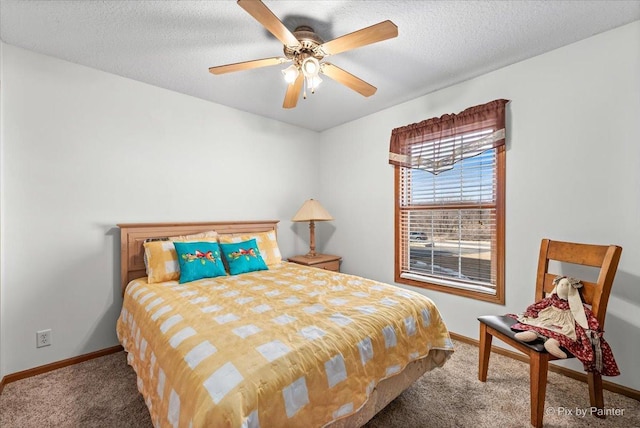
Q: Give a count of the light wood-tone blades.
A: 5